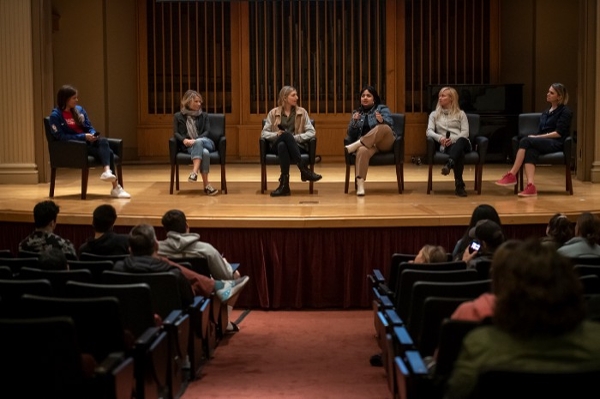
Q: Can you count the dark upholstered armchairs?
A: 6